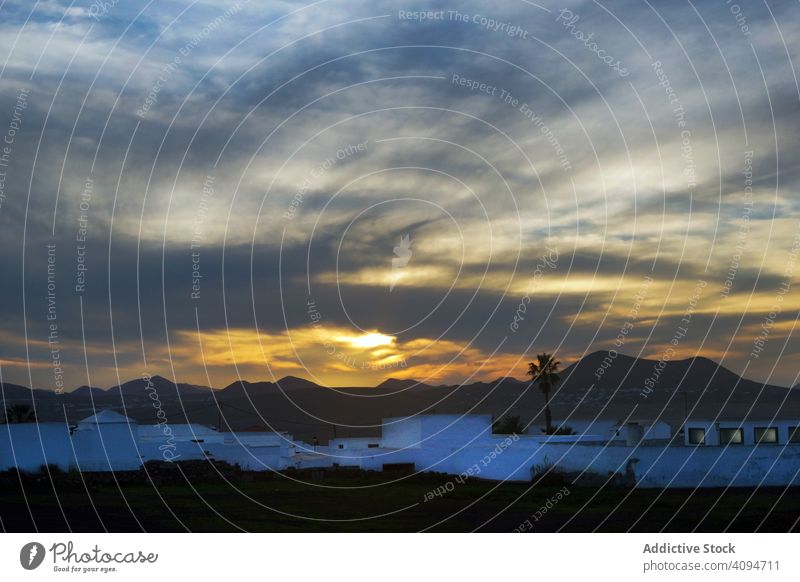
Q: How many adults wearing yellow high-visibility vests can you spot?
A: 0